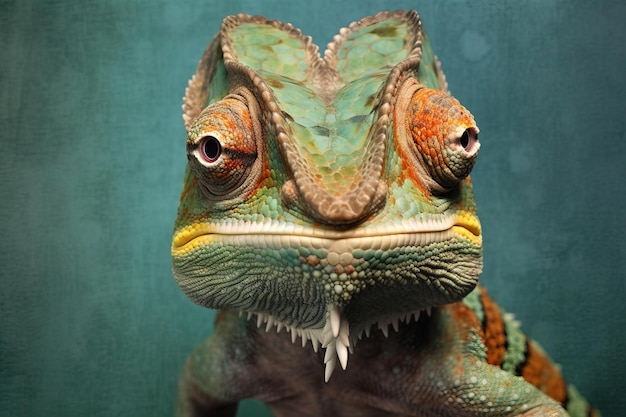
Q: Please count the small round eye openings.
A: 2